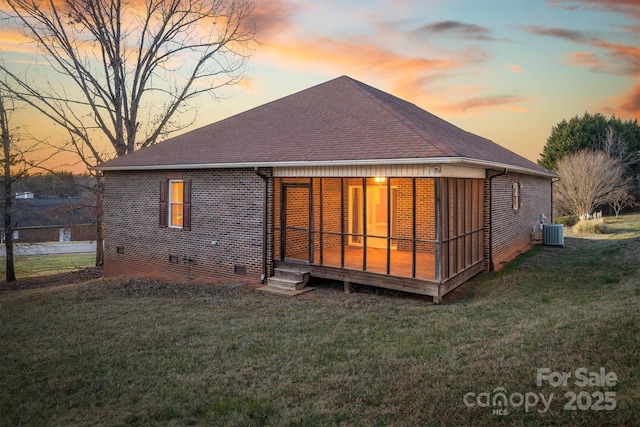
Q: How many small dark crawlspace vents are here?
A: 3